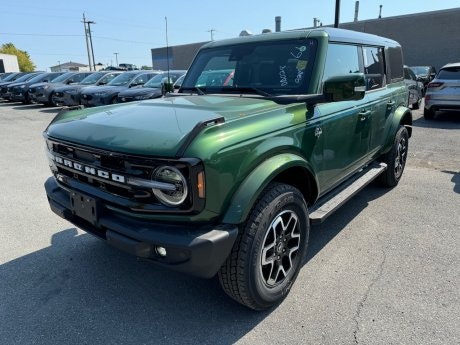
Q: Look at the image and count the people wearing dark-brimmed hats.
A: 0